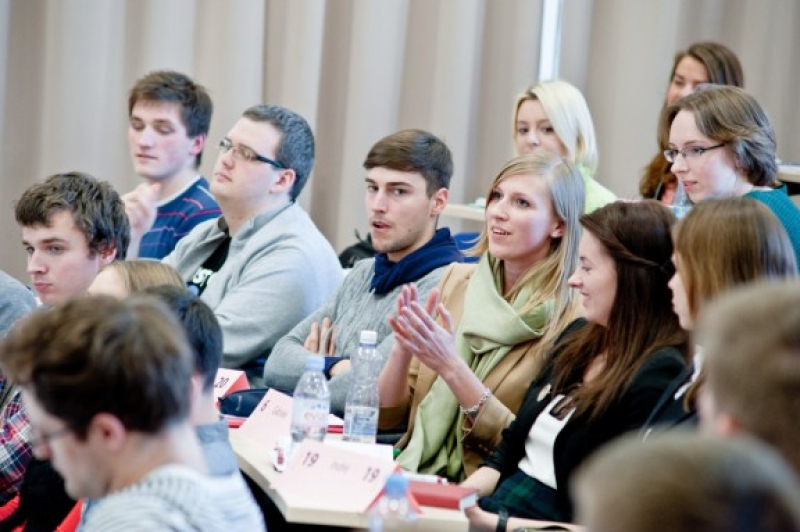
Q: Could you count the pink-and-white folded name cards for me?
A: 3